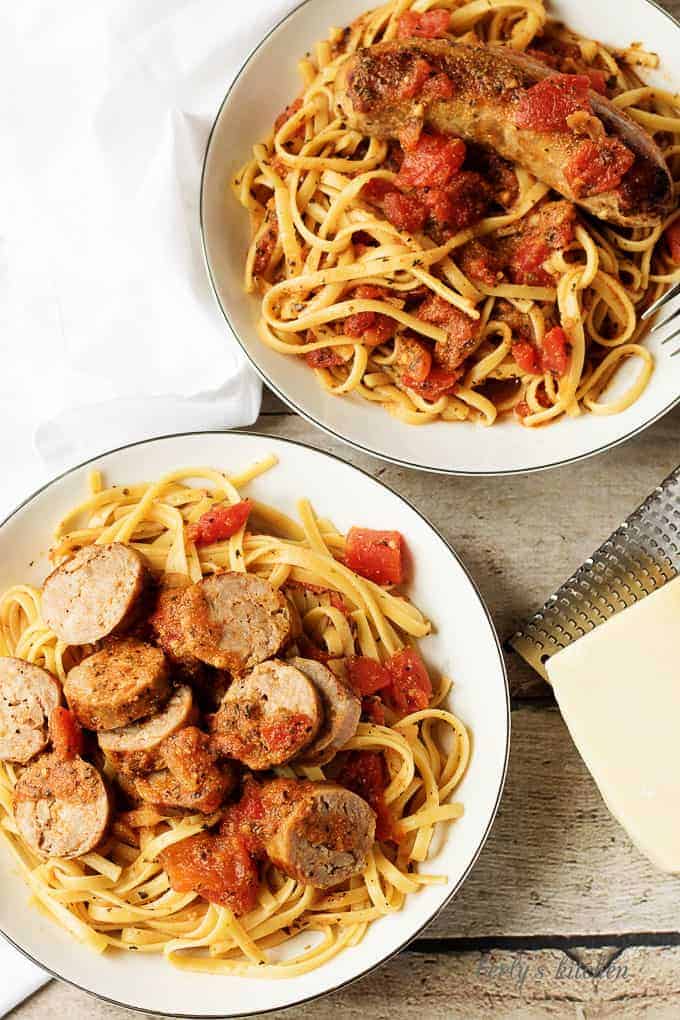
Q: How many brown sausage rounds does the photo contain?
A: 10